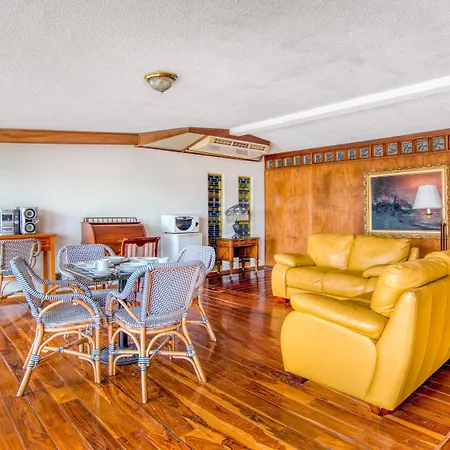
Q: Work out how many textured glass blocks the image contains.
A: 15